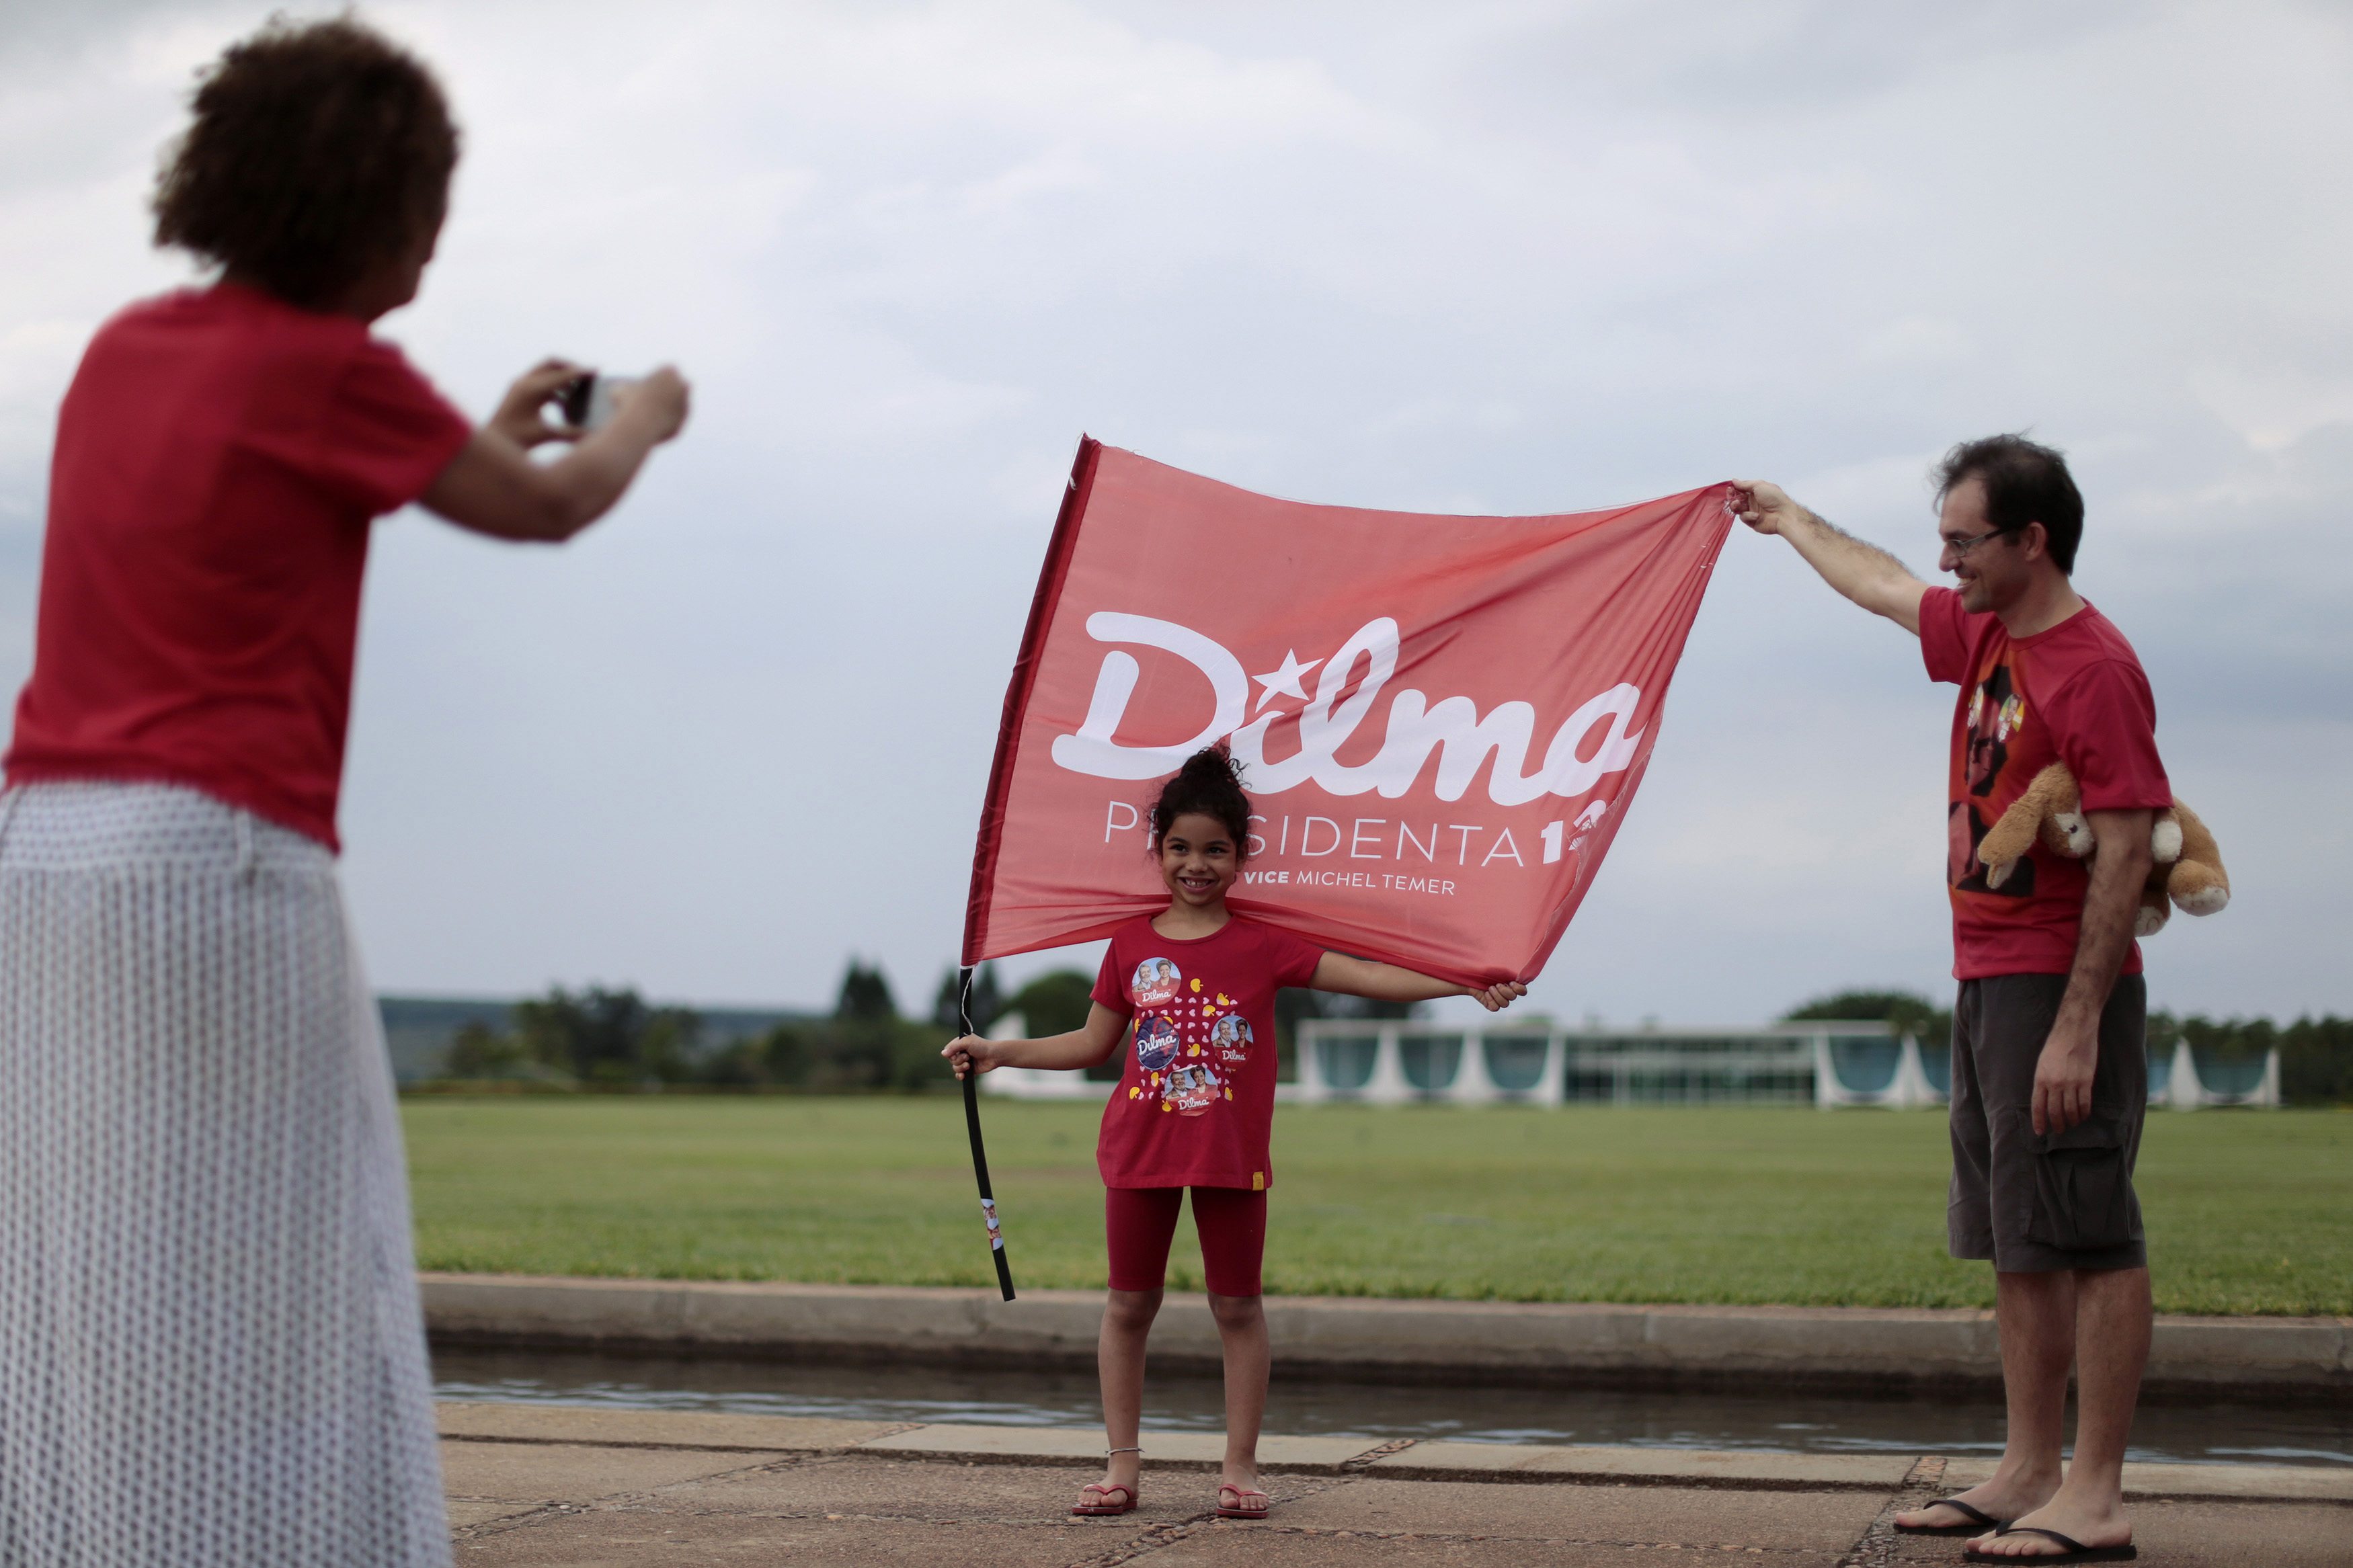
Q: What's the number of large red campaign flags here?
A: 1